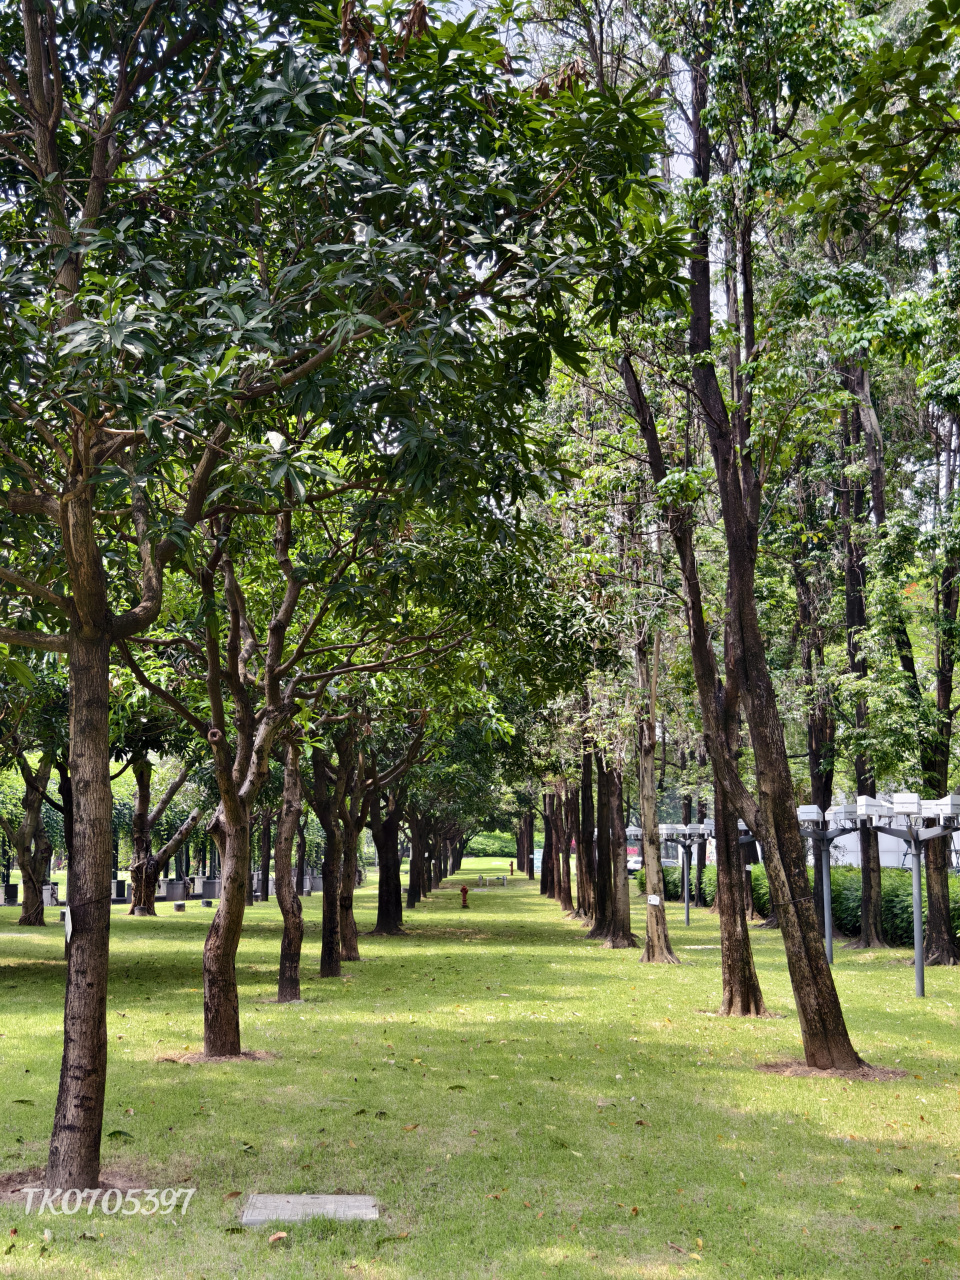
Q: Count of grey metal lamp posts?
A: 3